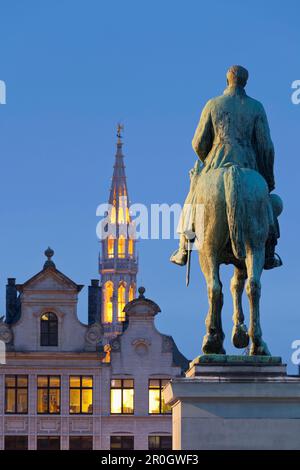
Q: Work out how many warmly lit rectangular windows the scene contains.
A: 5